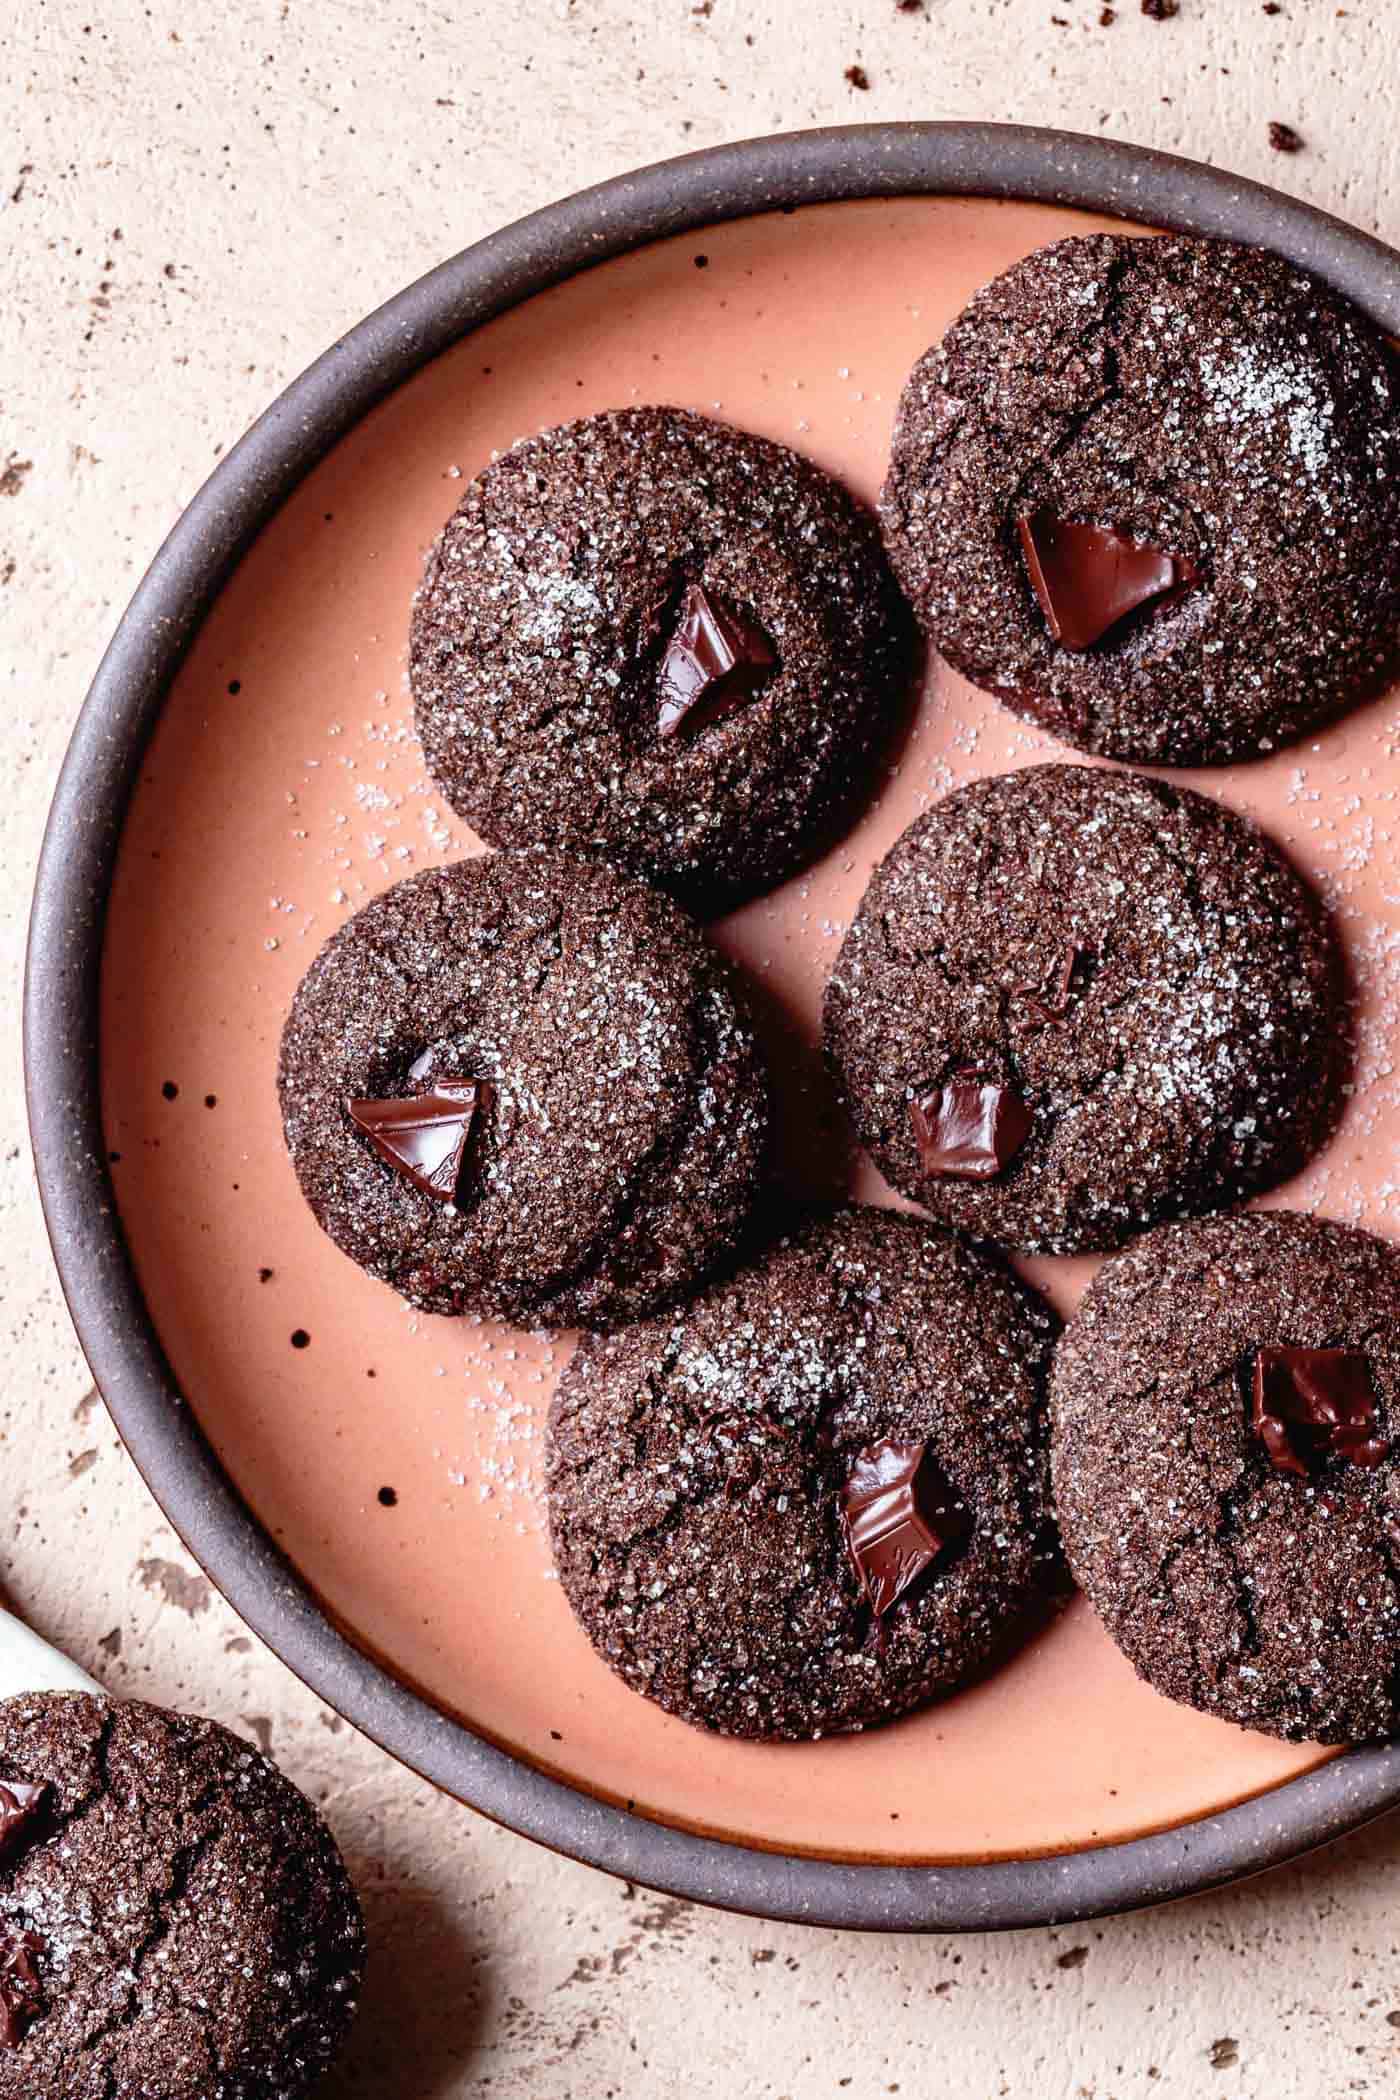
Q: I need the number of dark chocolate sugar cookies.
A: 7